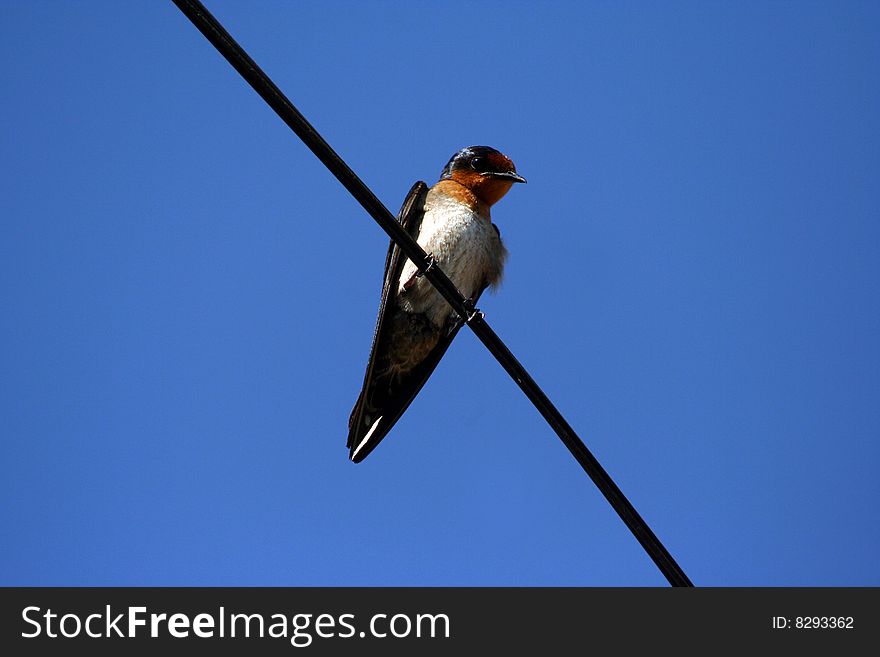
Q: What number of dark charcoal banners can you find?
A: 1